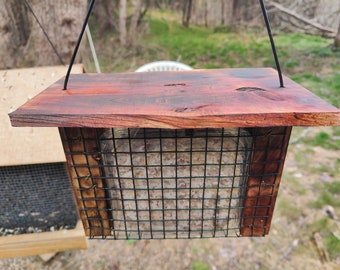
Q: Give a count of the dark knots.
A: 3